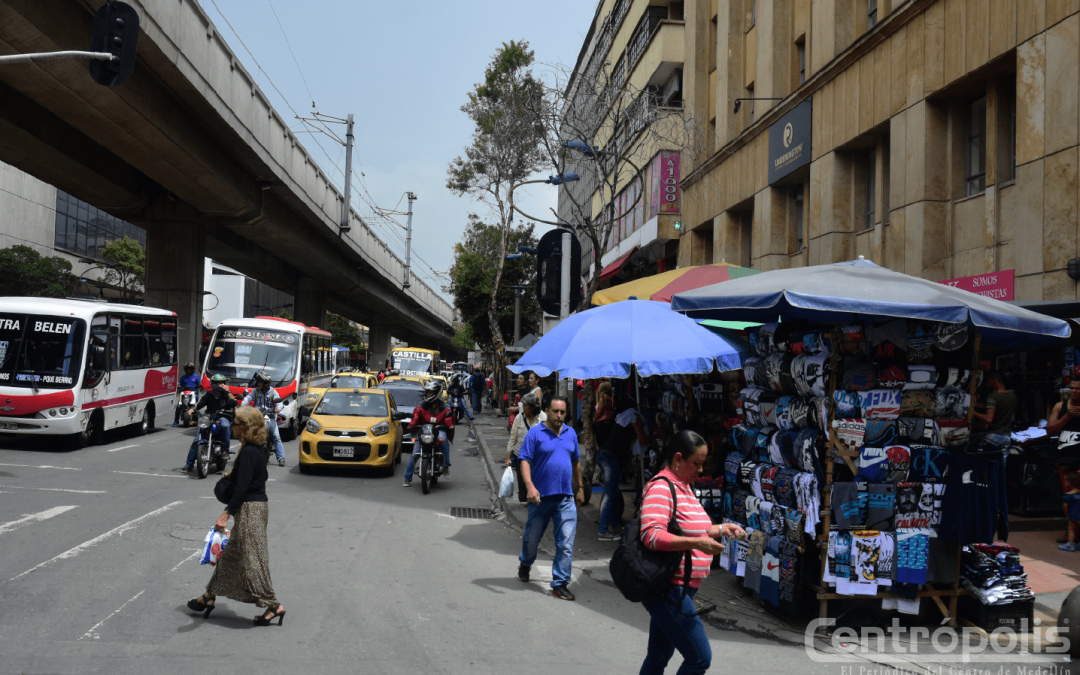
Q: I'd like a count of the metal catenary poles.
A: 2